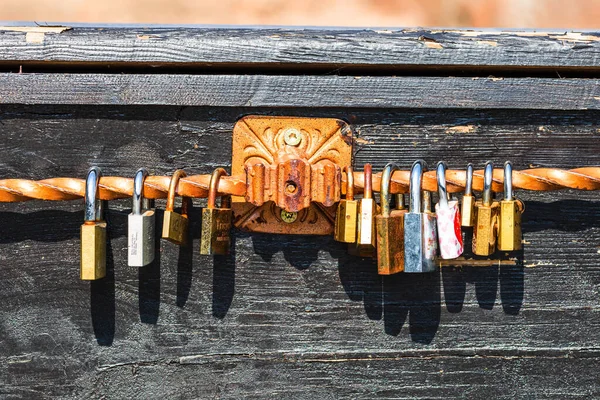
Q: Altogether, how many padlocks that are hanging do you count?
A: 12